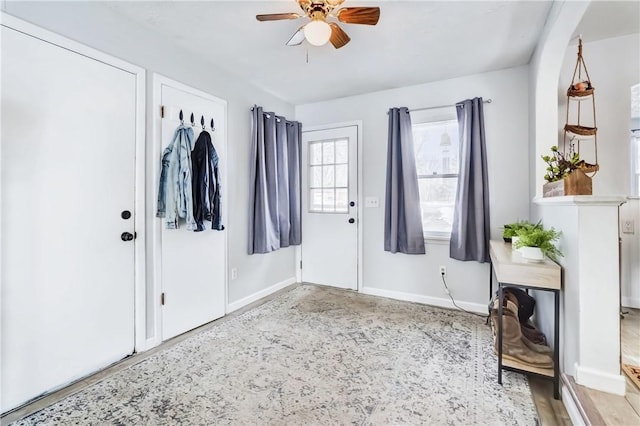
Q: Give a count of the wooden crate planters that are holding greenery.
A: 1